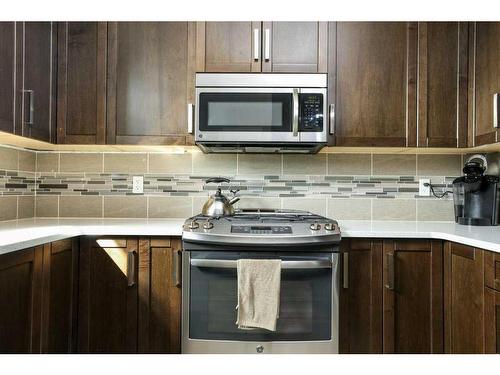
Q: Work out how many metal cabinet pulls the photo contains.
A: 10